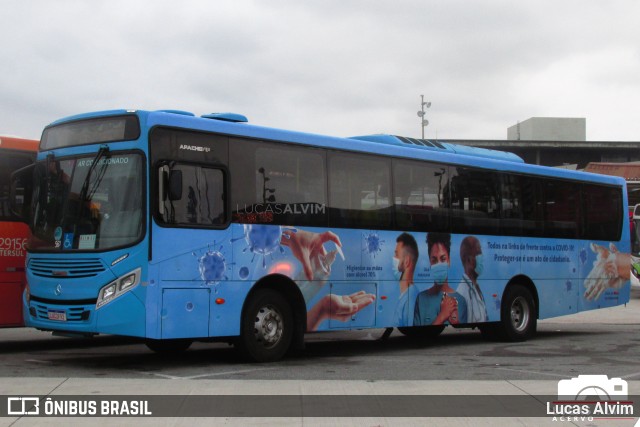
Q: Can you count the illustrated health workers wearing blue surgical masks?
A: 3